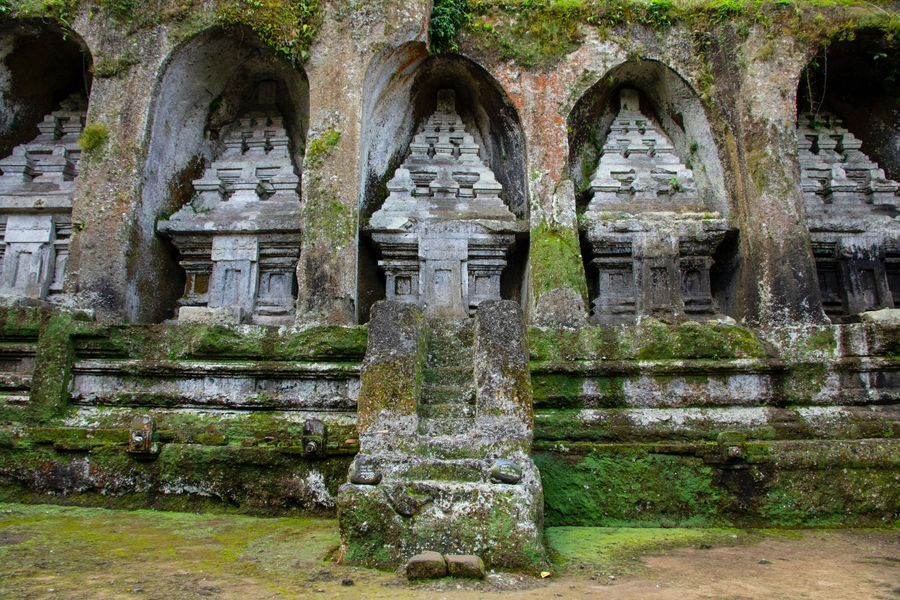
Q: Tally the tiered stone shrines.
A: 5